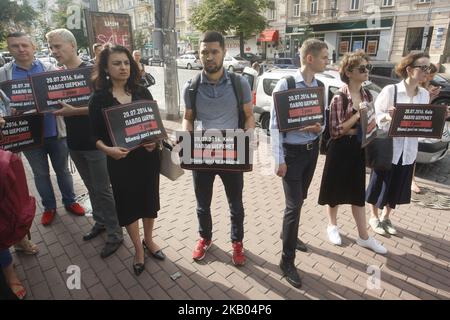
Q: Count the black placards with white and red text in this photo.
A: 8